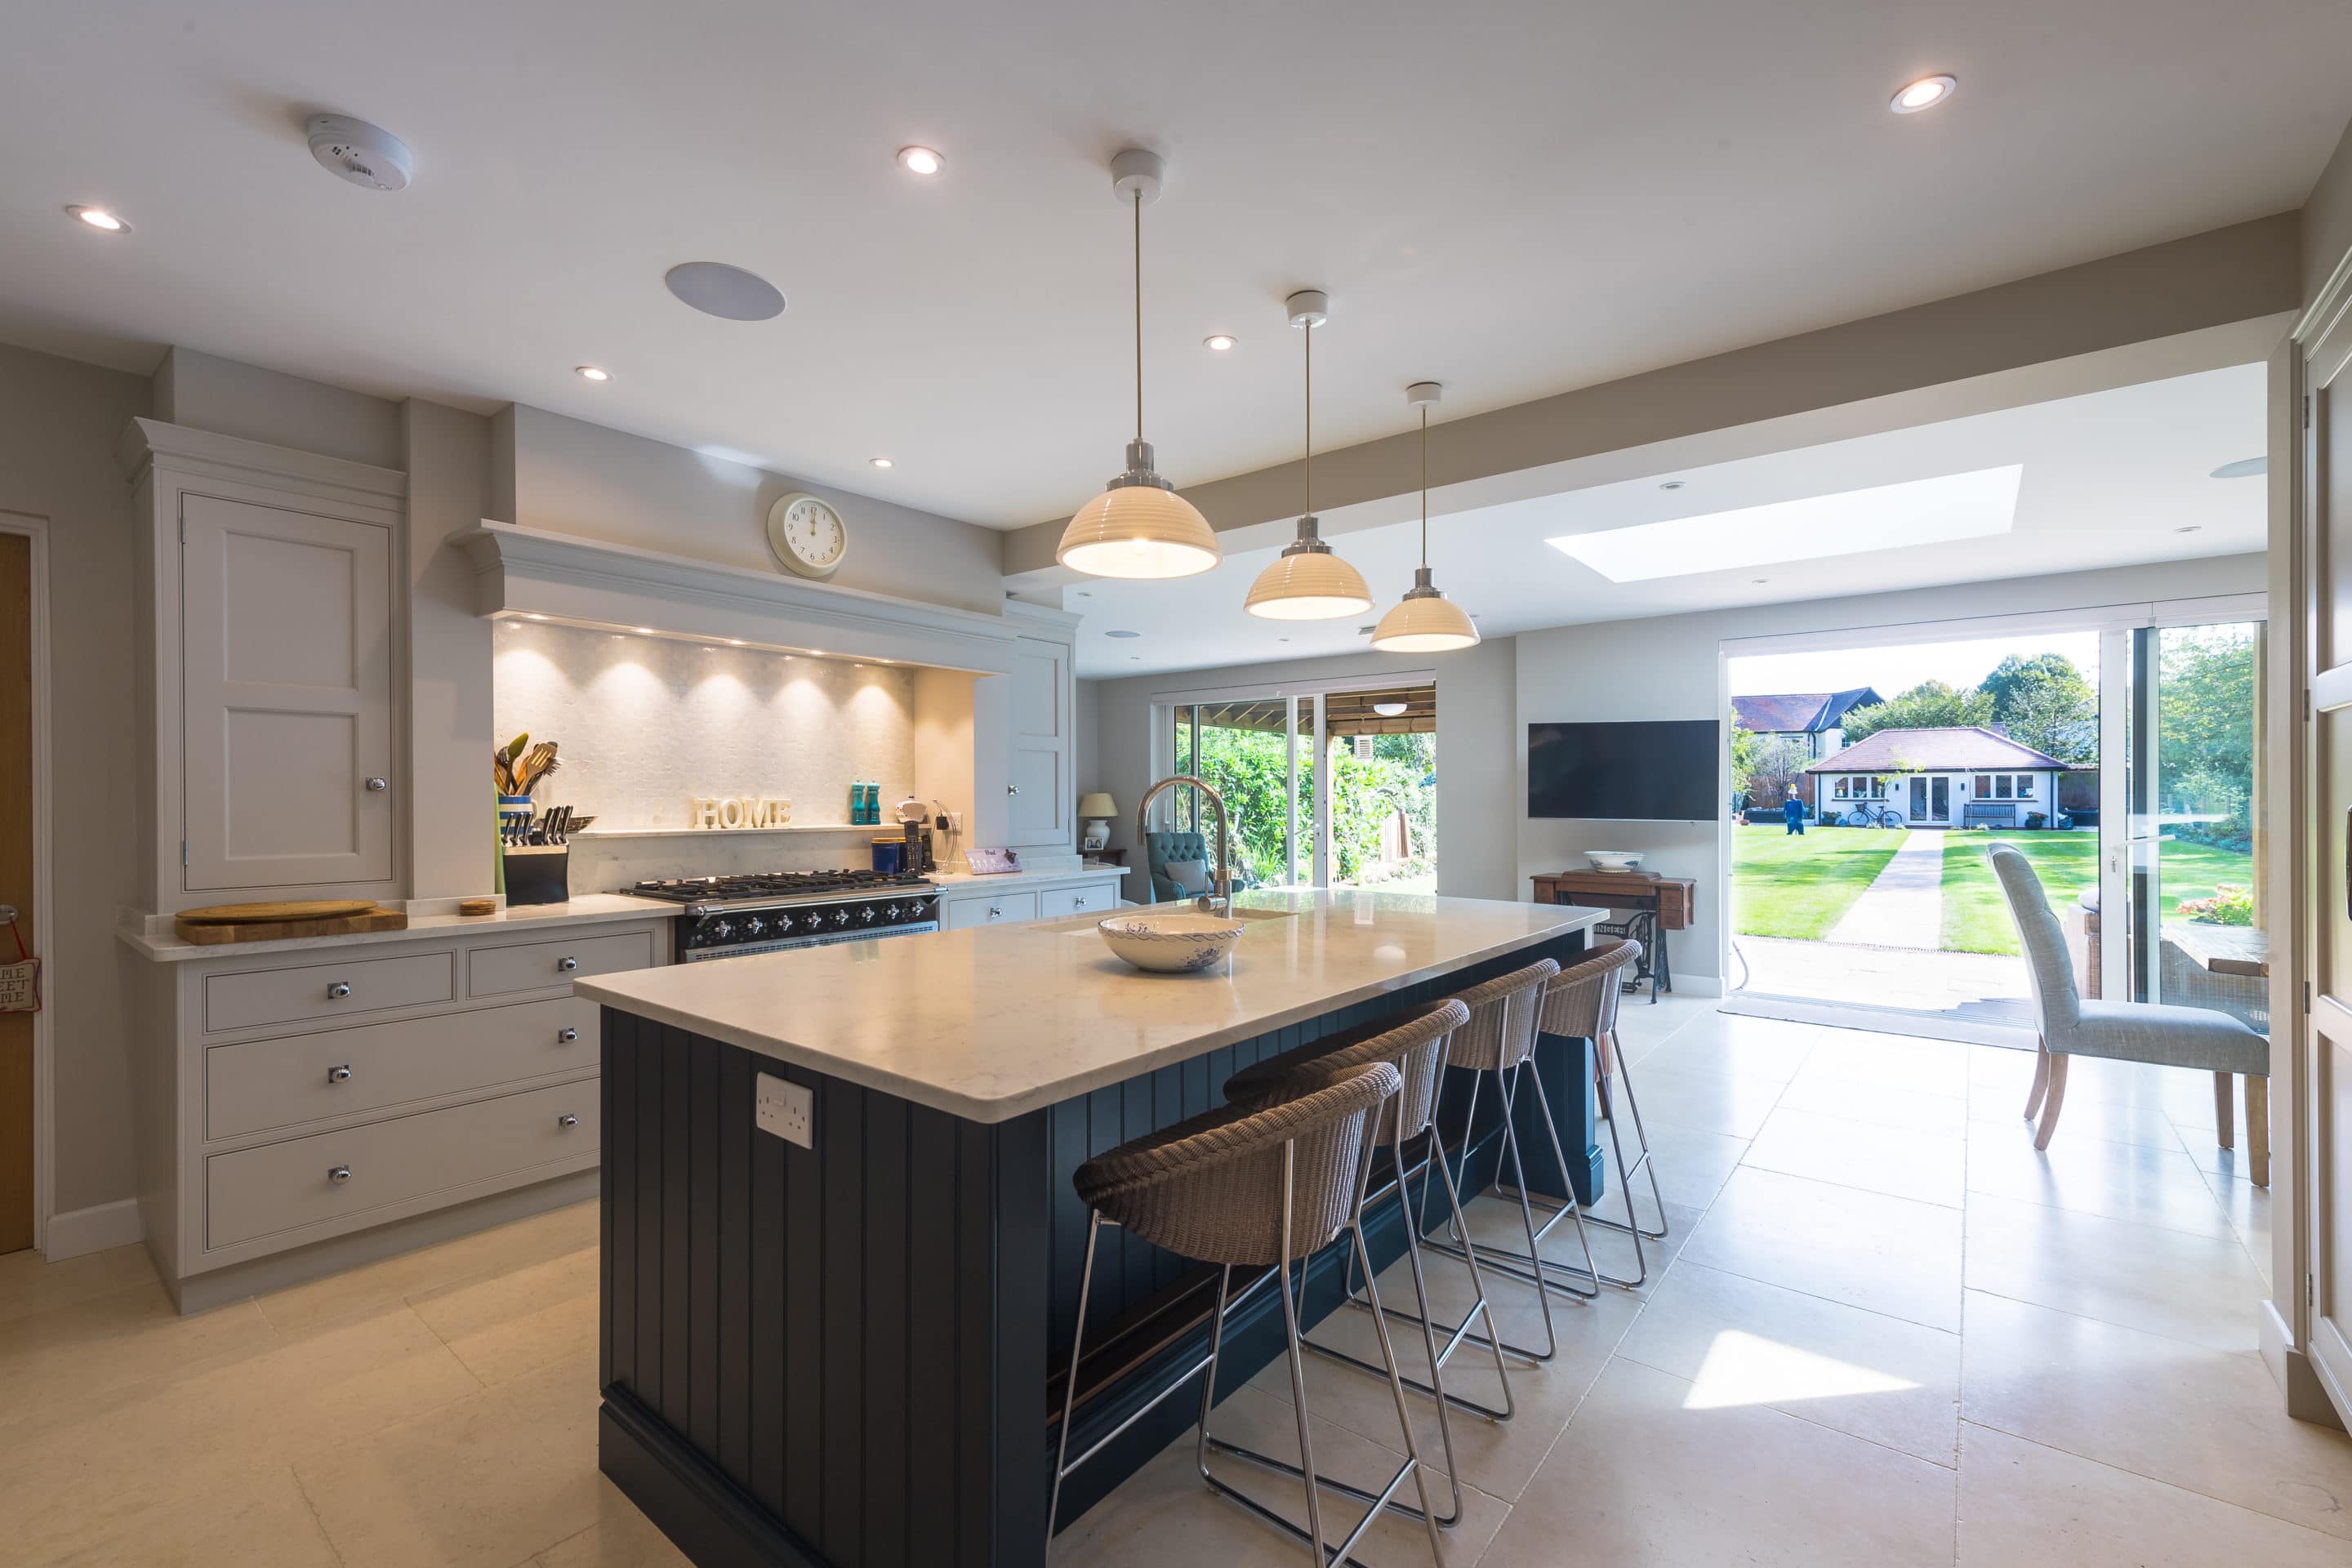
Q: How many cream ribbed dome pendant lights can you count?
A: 3